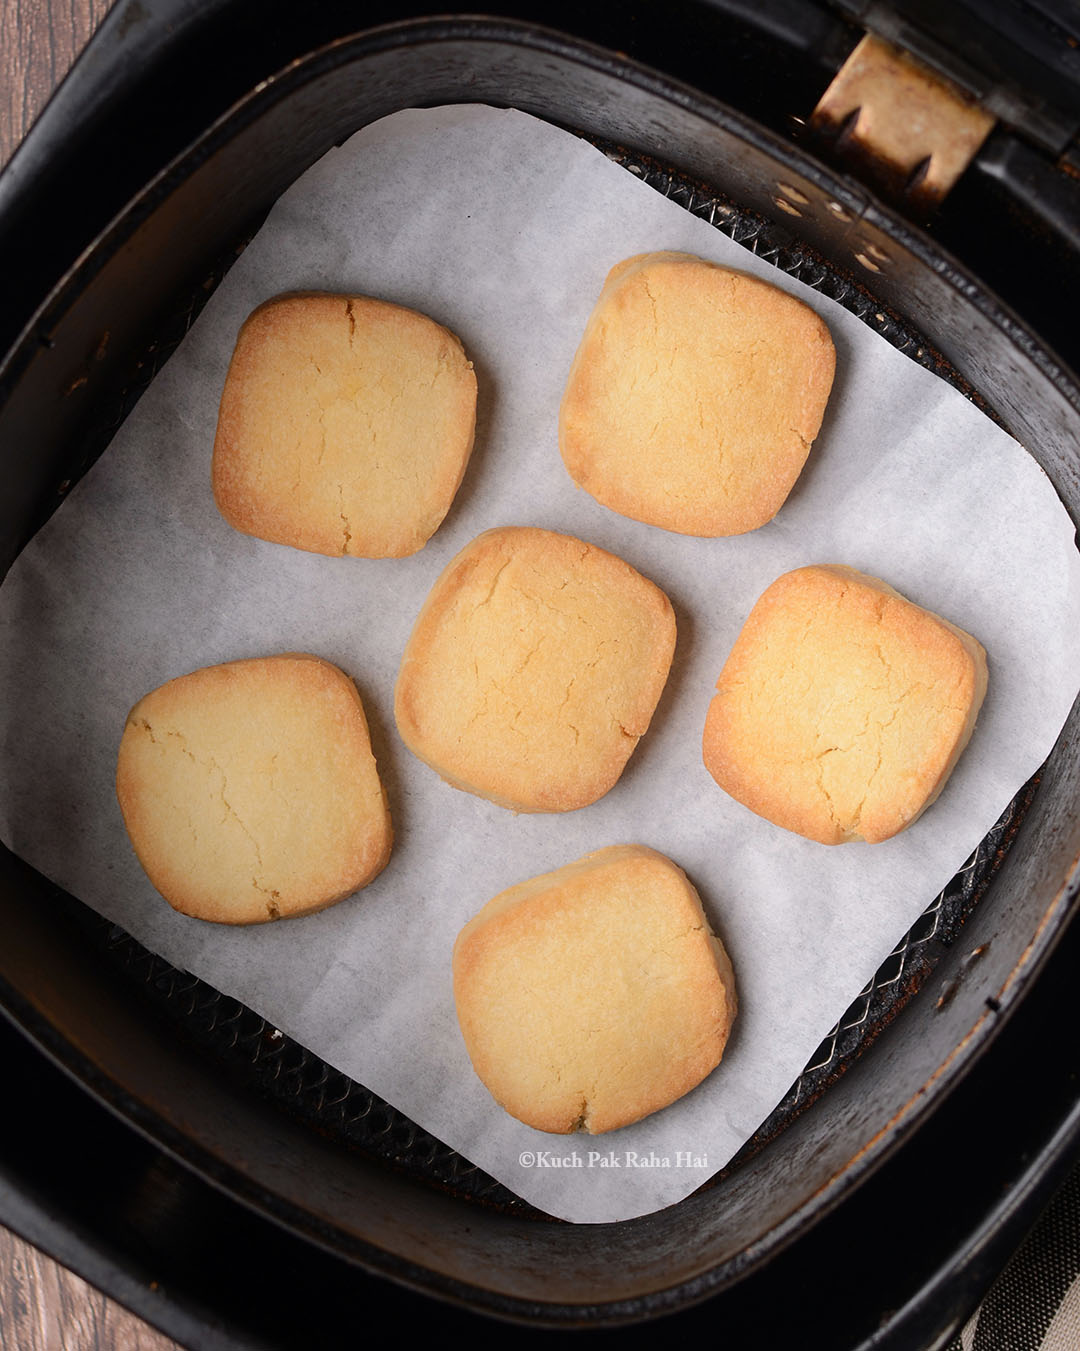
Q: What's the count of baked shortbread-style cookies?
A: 6